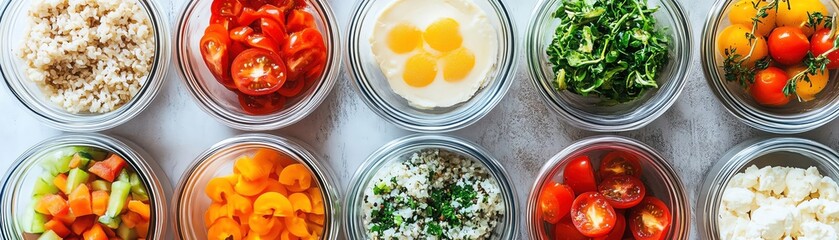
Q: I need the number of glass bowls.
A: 10